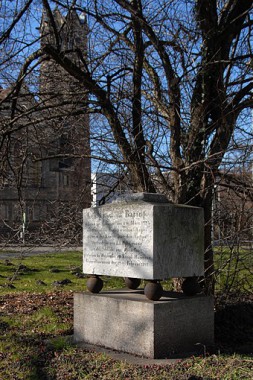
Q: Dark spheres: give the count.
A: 4